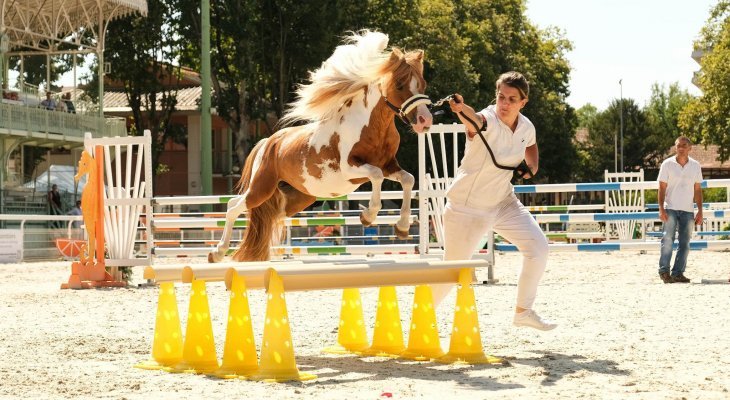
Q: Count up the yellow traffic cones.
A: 8